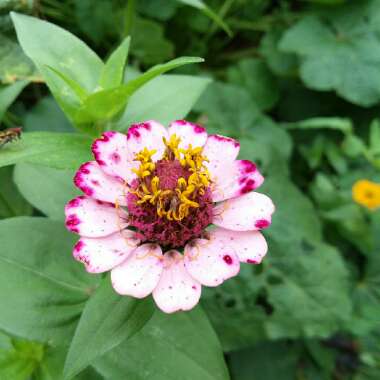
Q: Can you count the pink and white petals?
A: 13